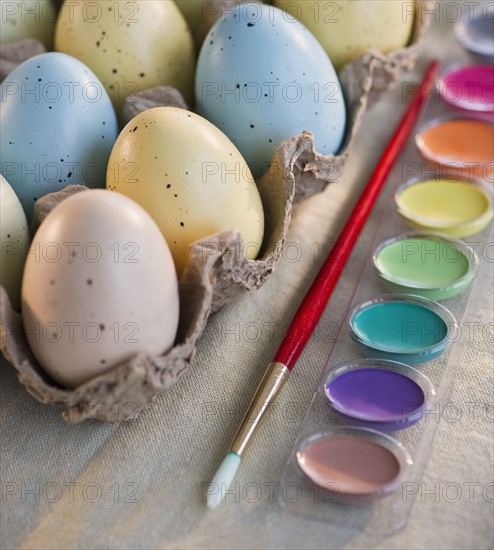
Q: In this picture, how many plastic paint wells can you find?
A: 8